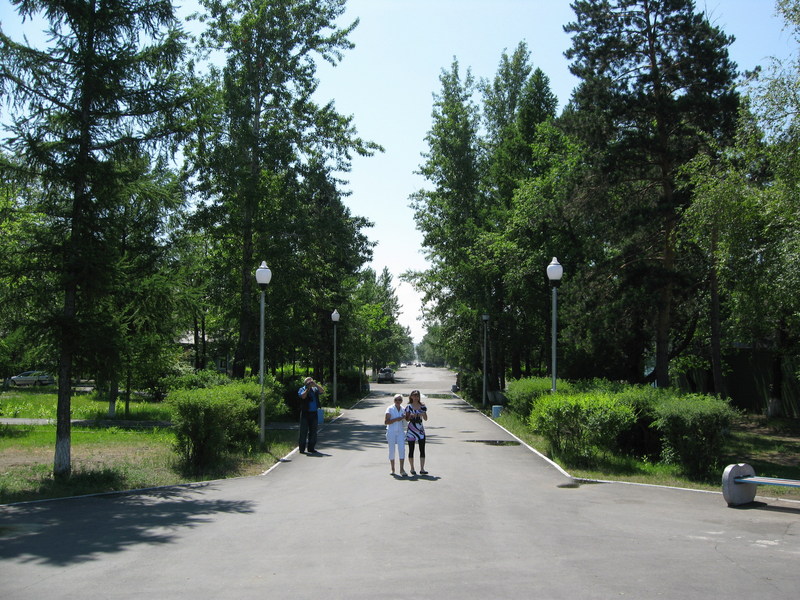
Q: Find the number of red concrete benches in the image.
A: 0